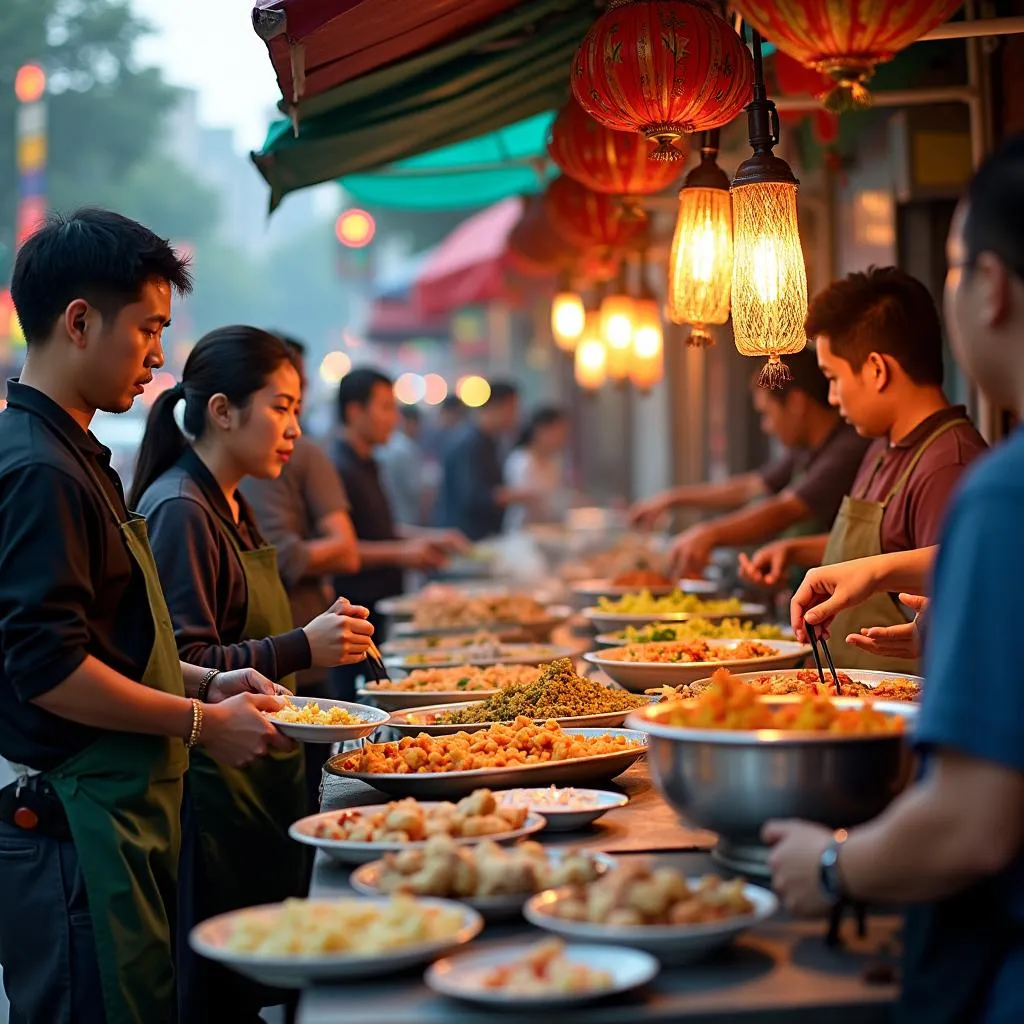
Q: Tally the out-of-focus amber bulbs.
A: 4